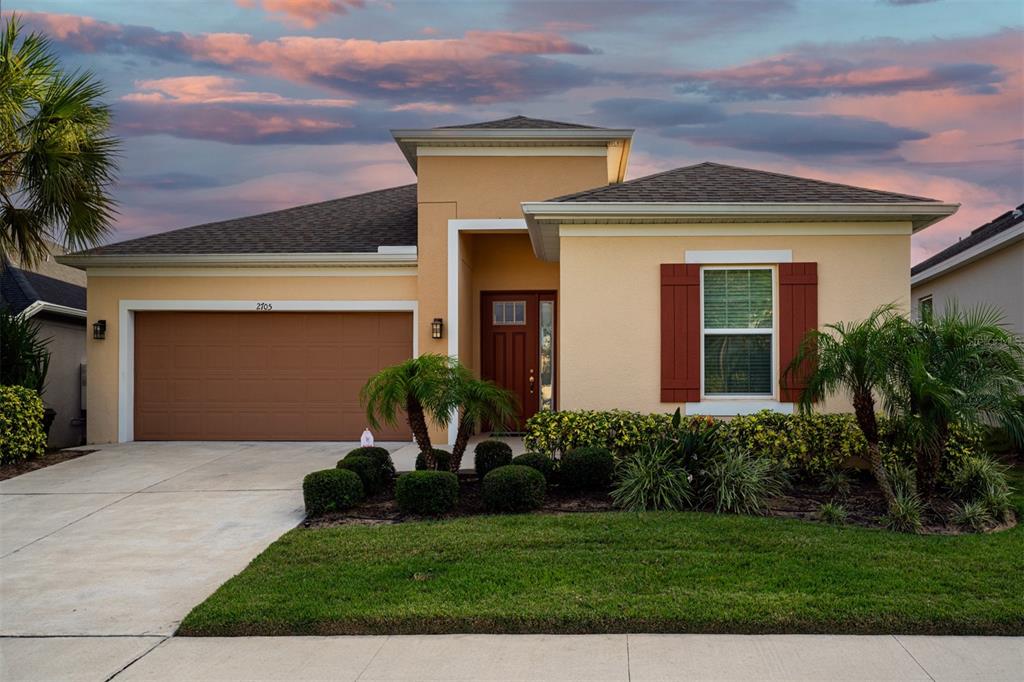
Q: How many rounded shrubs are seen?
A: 9